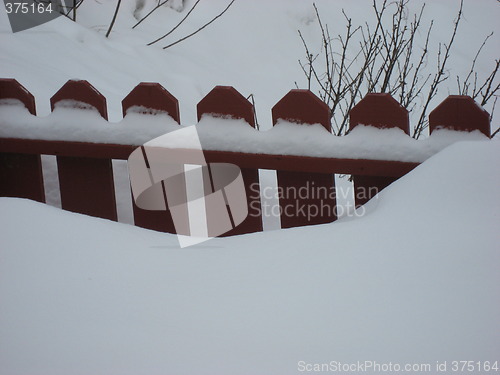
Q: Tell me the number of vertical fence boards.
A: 7